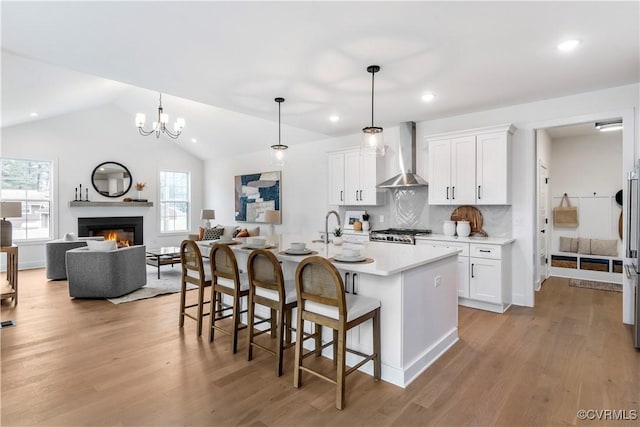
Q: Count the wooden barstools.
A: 4